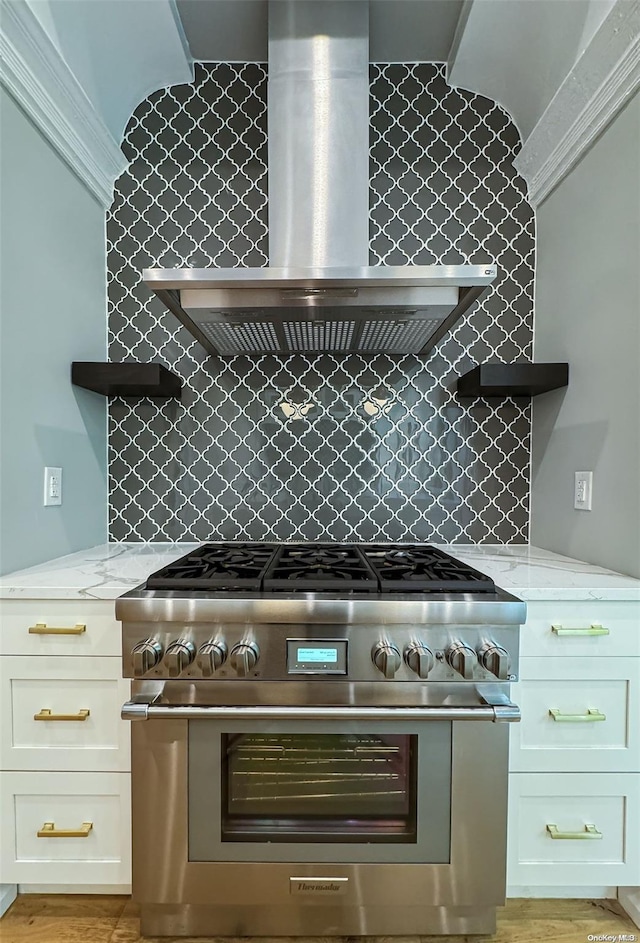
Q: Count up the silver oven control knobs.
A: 8